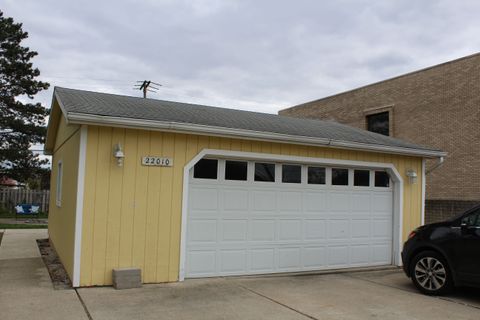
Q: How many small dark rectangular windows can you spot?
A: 8